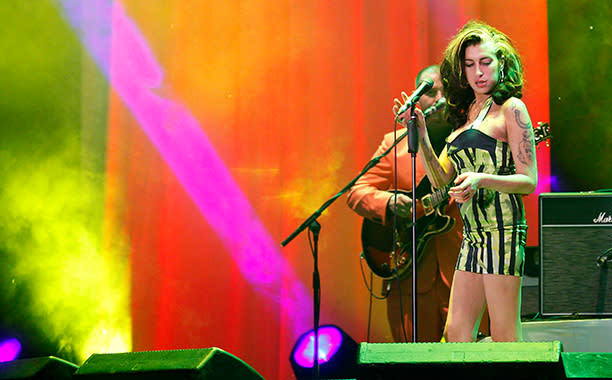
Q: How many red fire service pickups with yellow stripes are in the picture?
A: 0